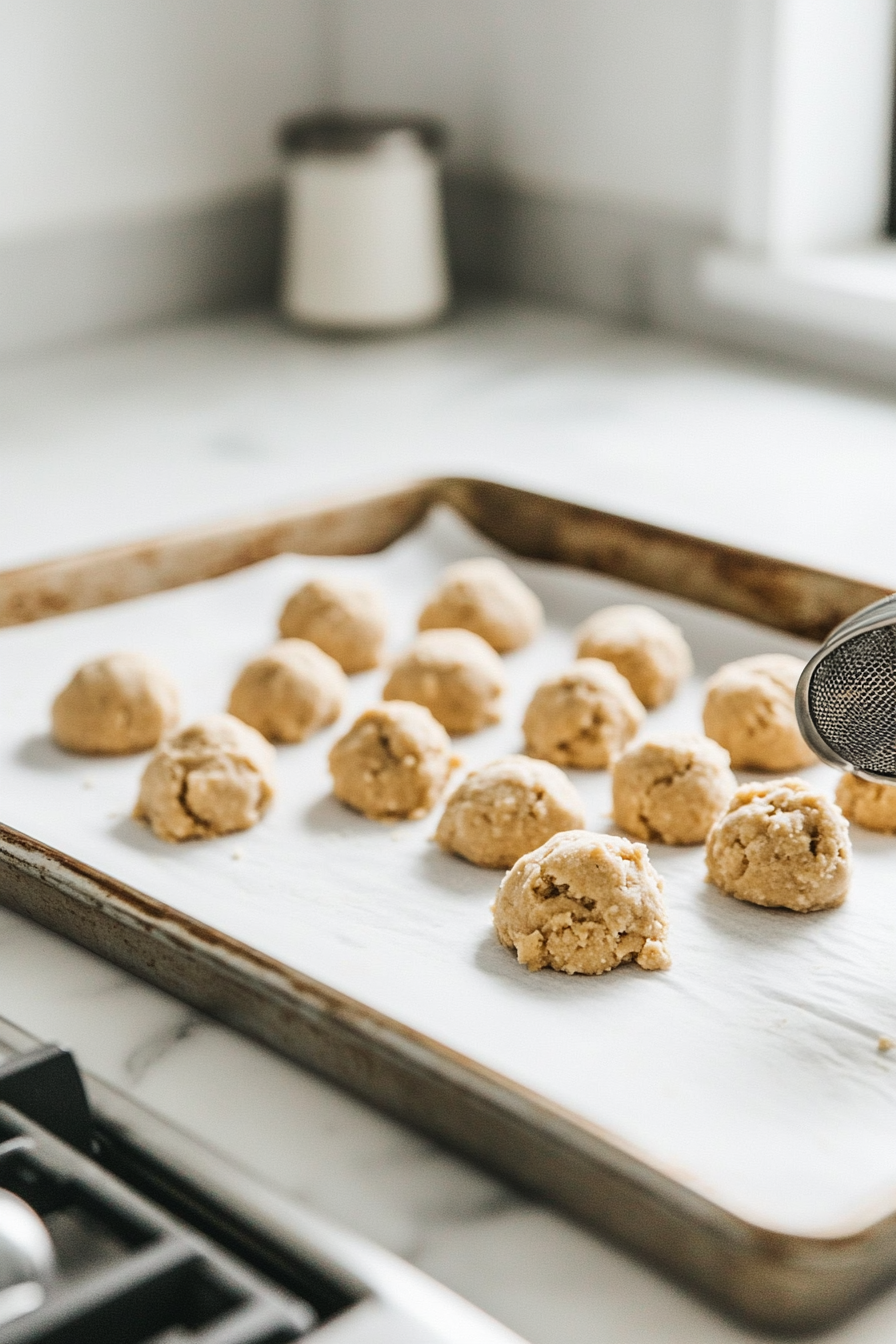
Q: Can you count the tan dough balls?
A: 15